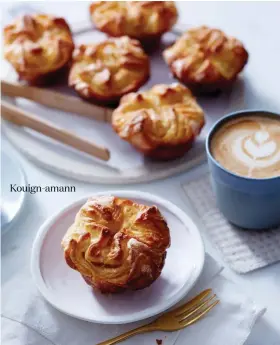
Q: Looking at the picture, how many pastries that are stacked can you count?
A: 0